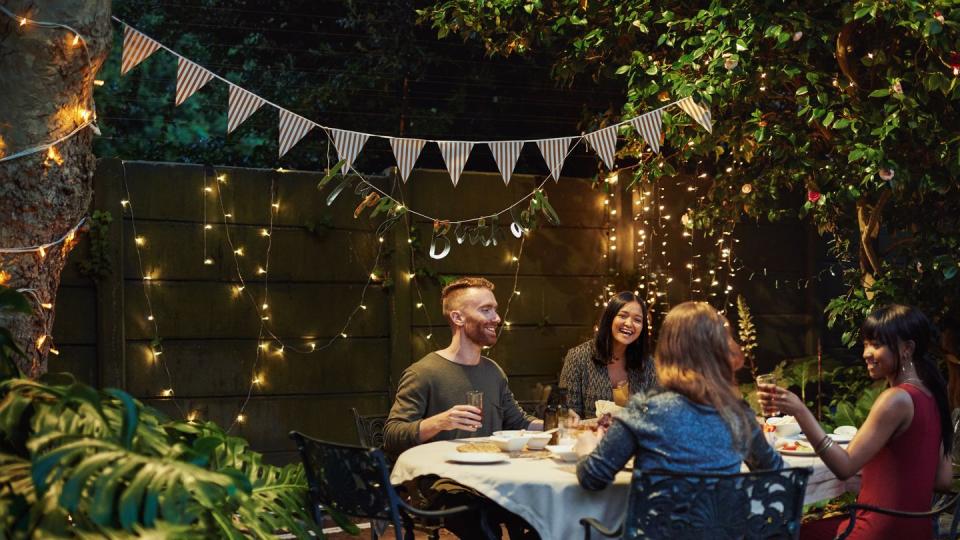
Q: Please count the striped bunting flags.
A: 12